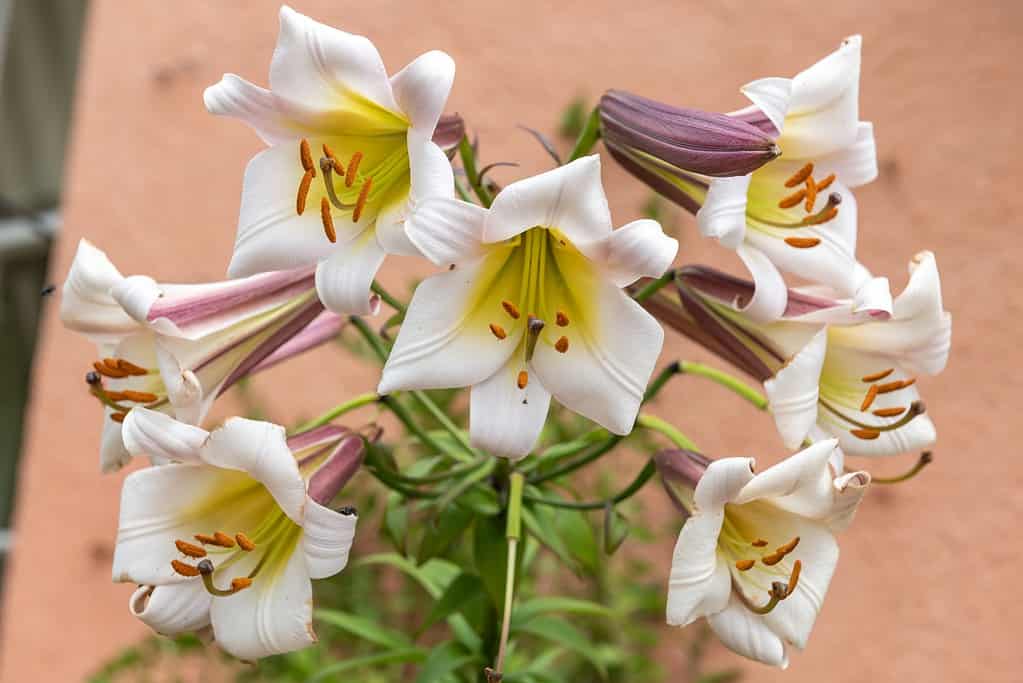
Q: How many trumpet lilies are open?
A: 7